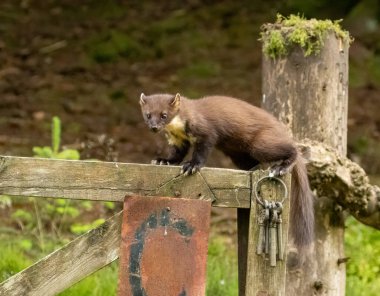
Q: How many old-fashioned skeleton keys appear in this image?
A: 4